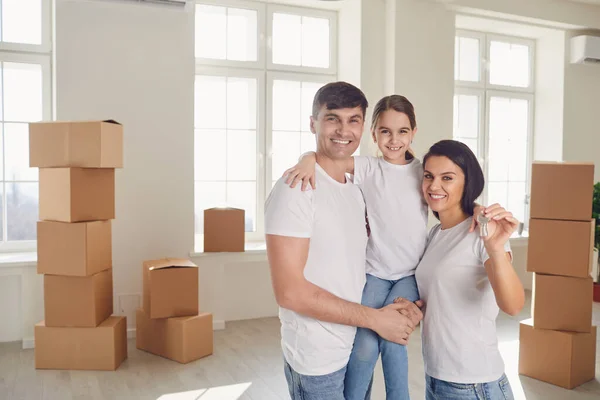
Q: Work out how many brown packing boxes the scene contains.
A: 12